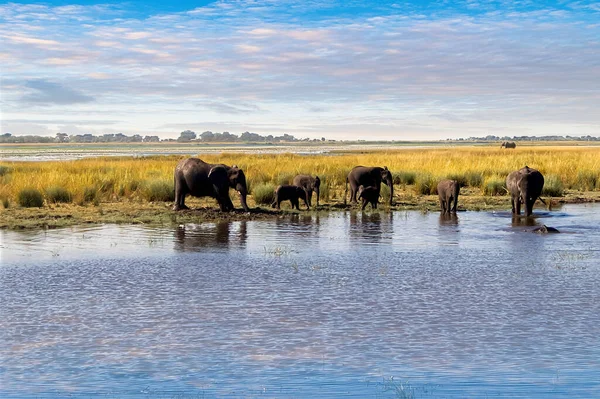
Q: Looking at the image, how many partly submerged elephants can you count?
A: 1